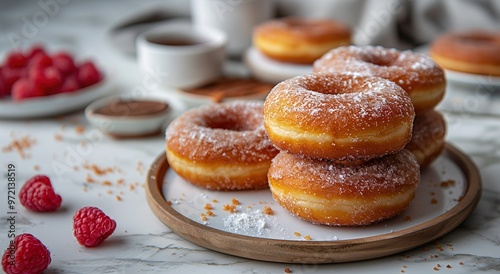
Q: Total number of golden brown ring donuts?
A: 7